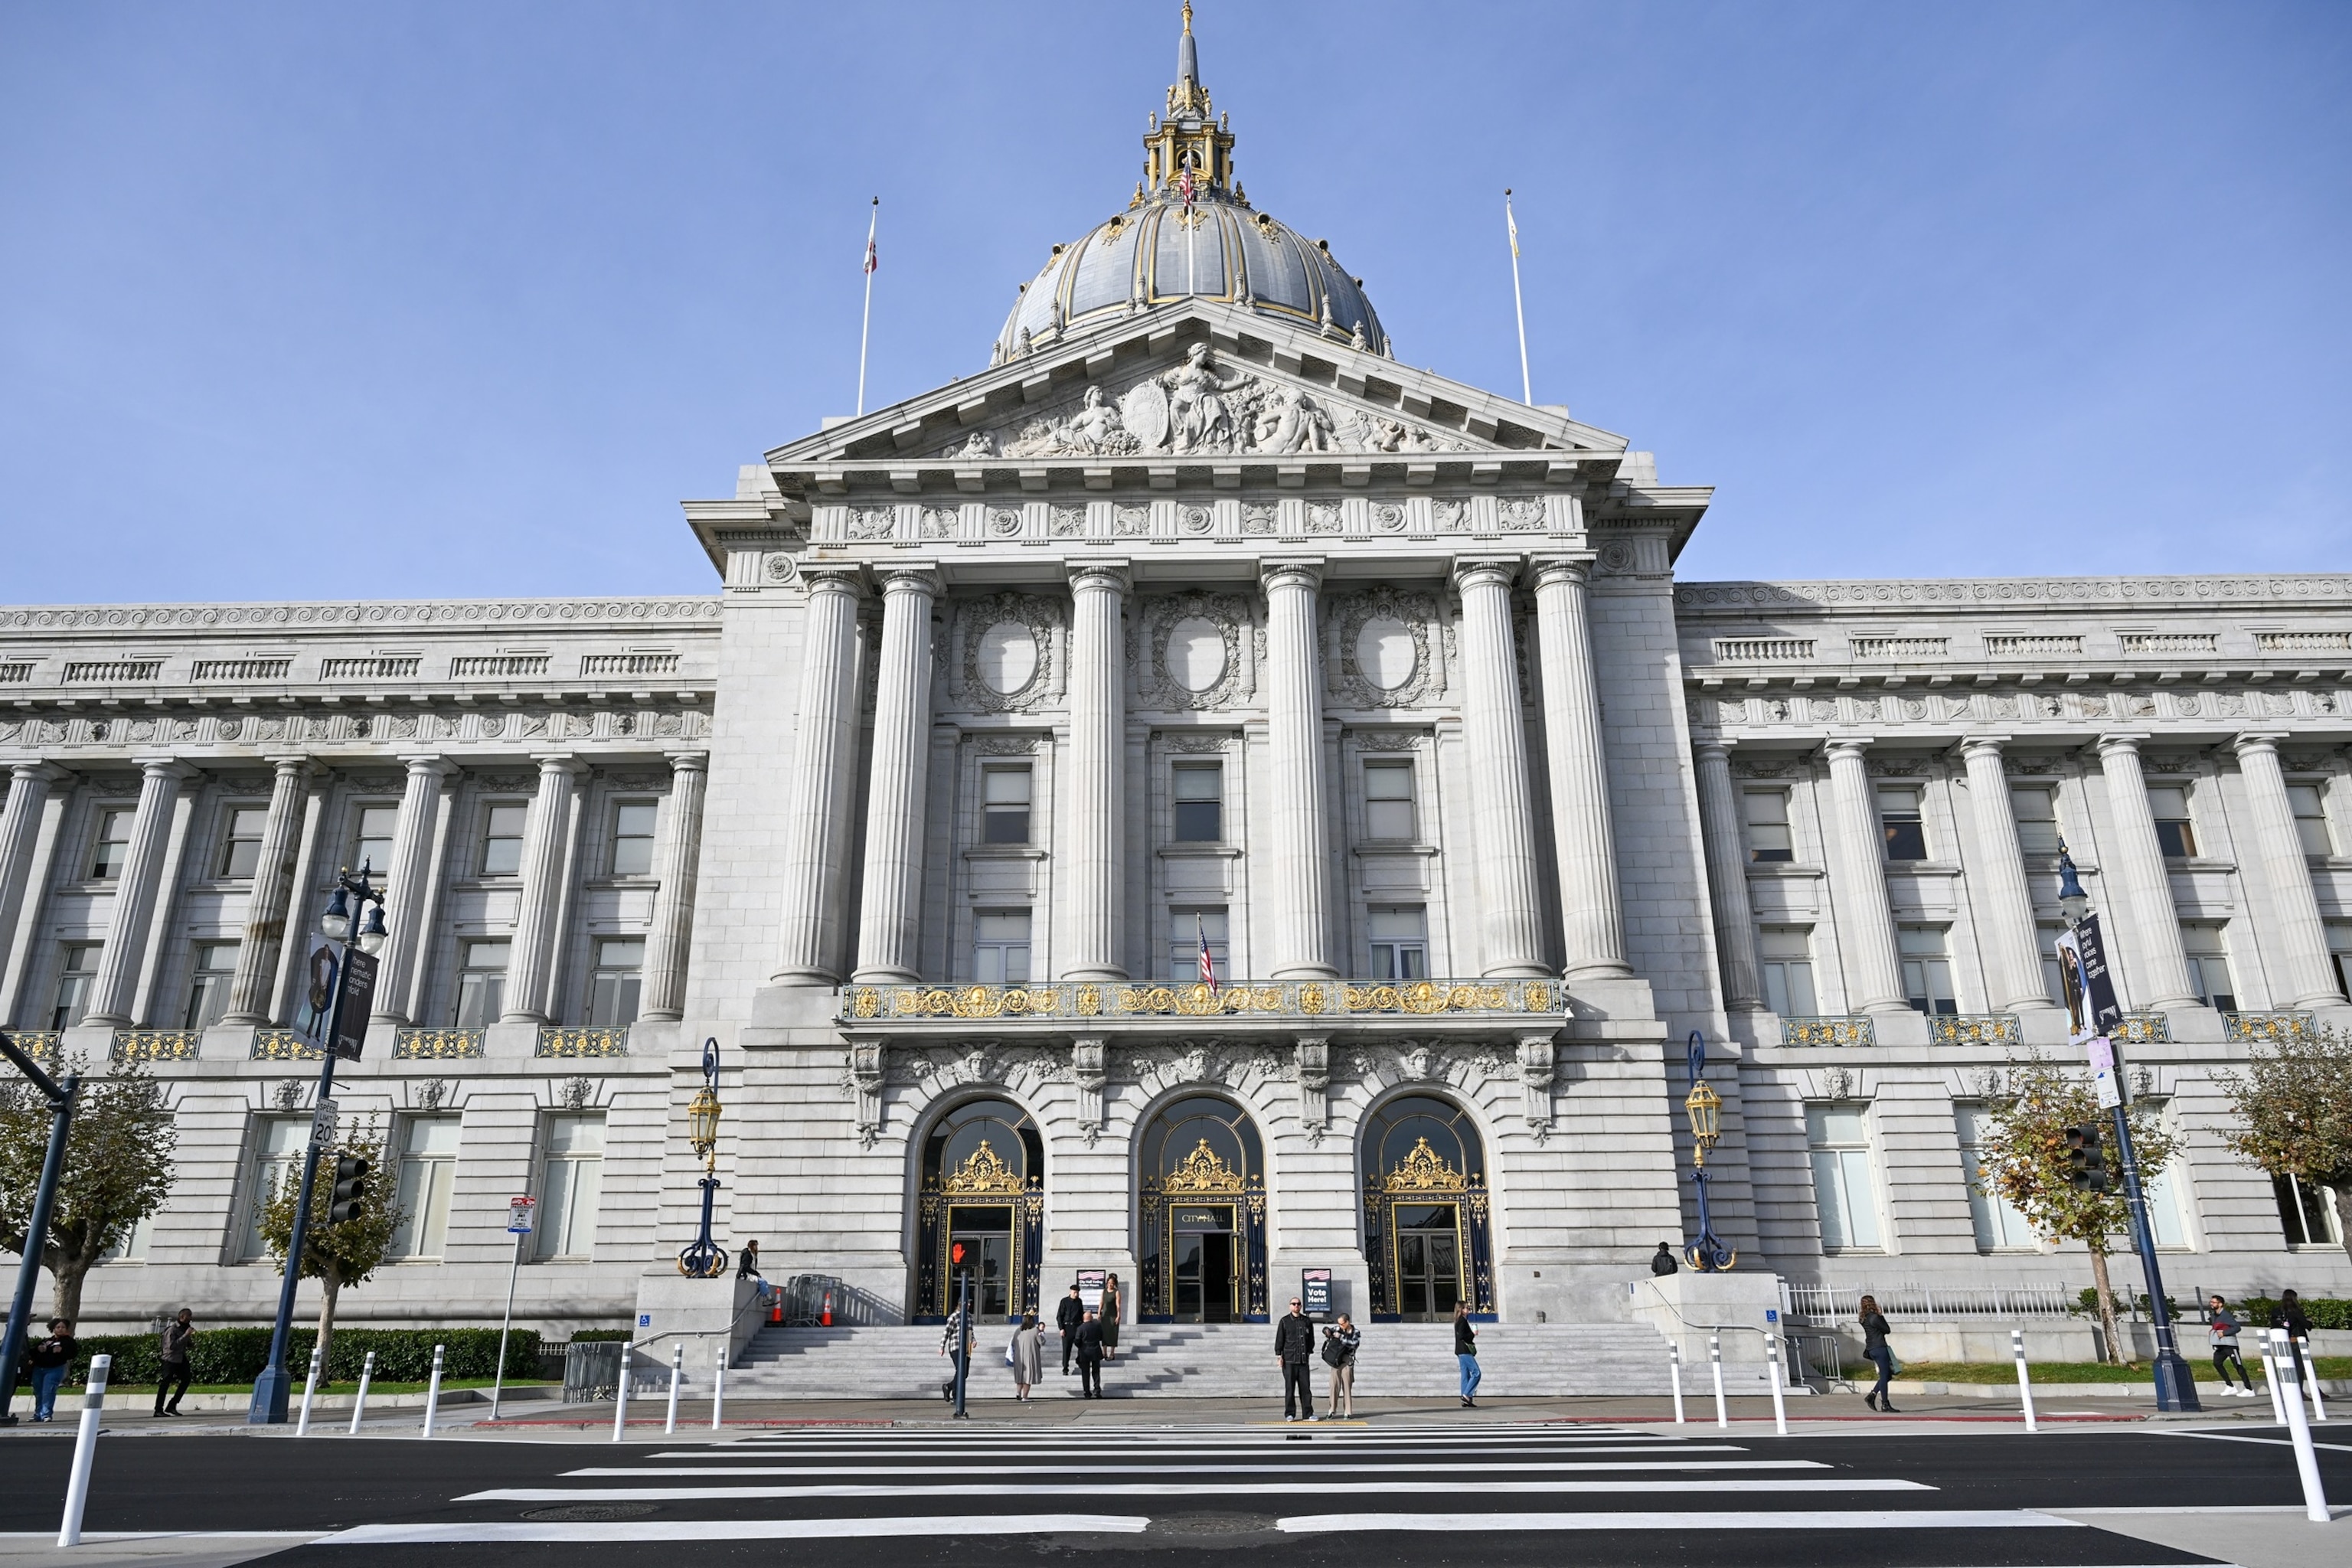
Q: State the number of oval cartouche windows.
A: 3